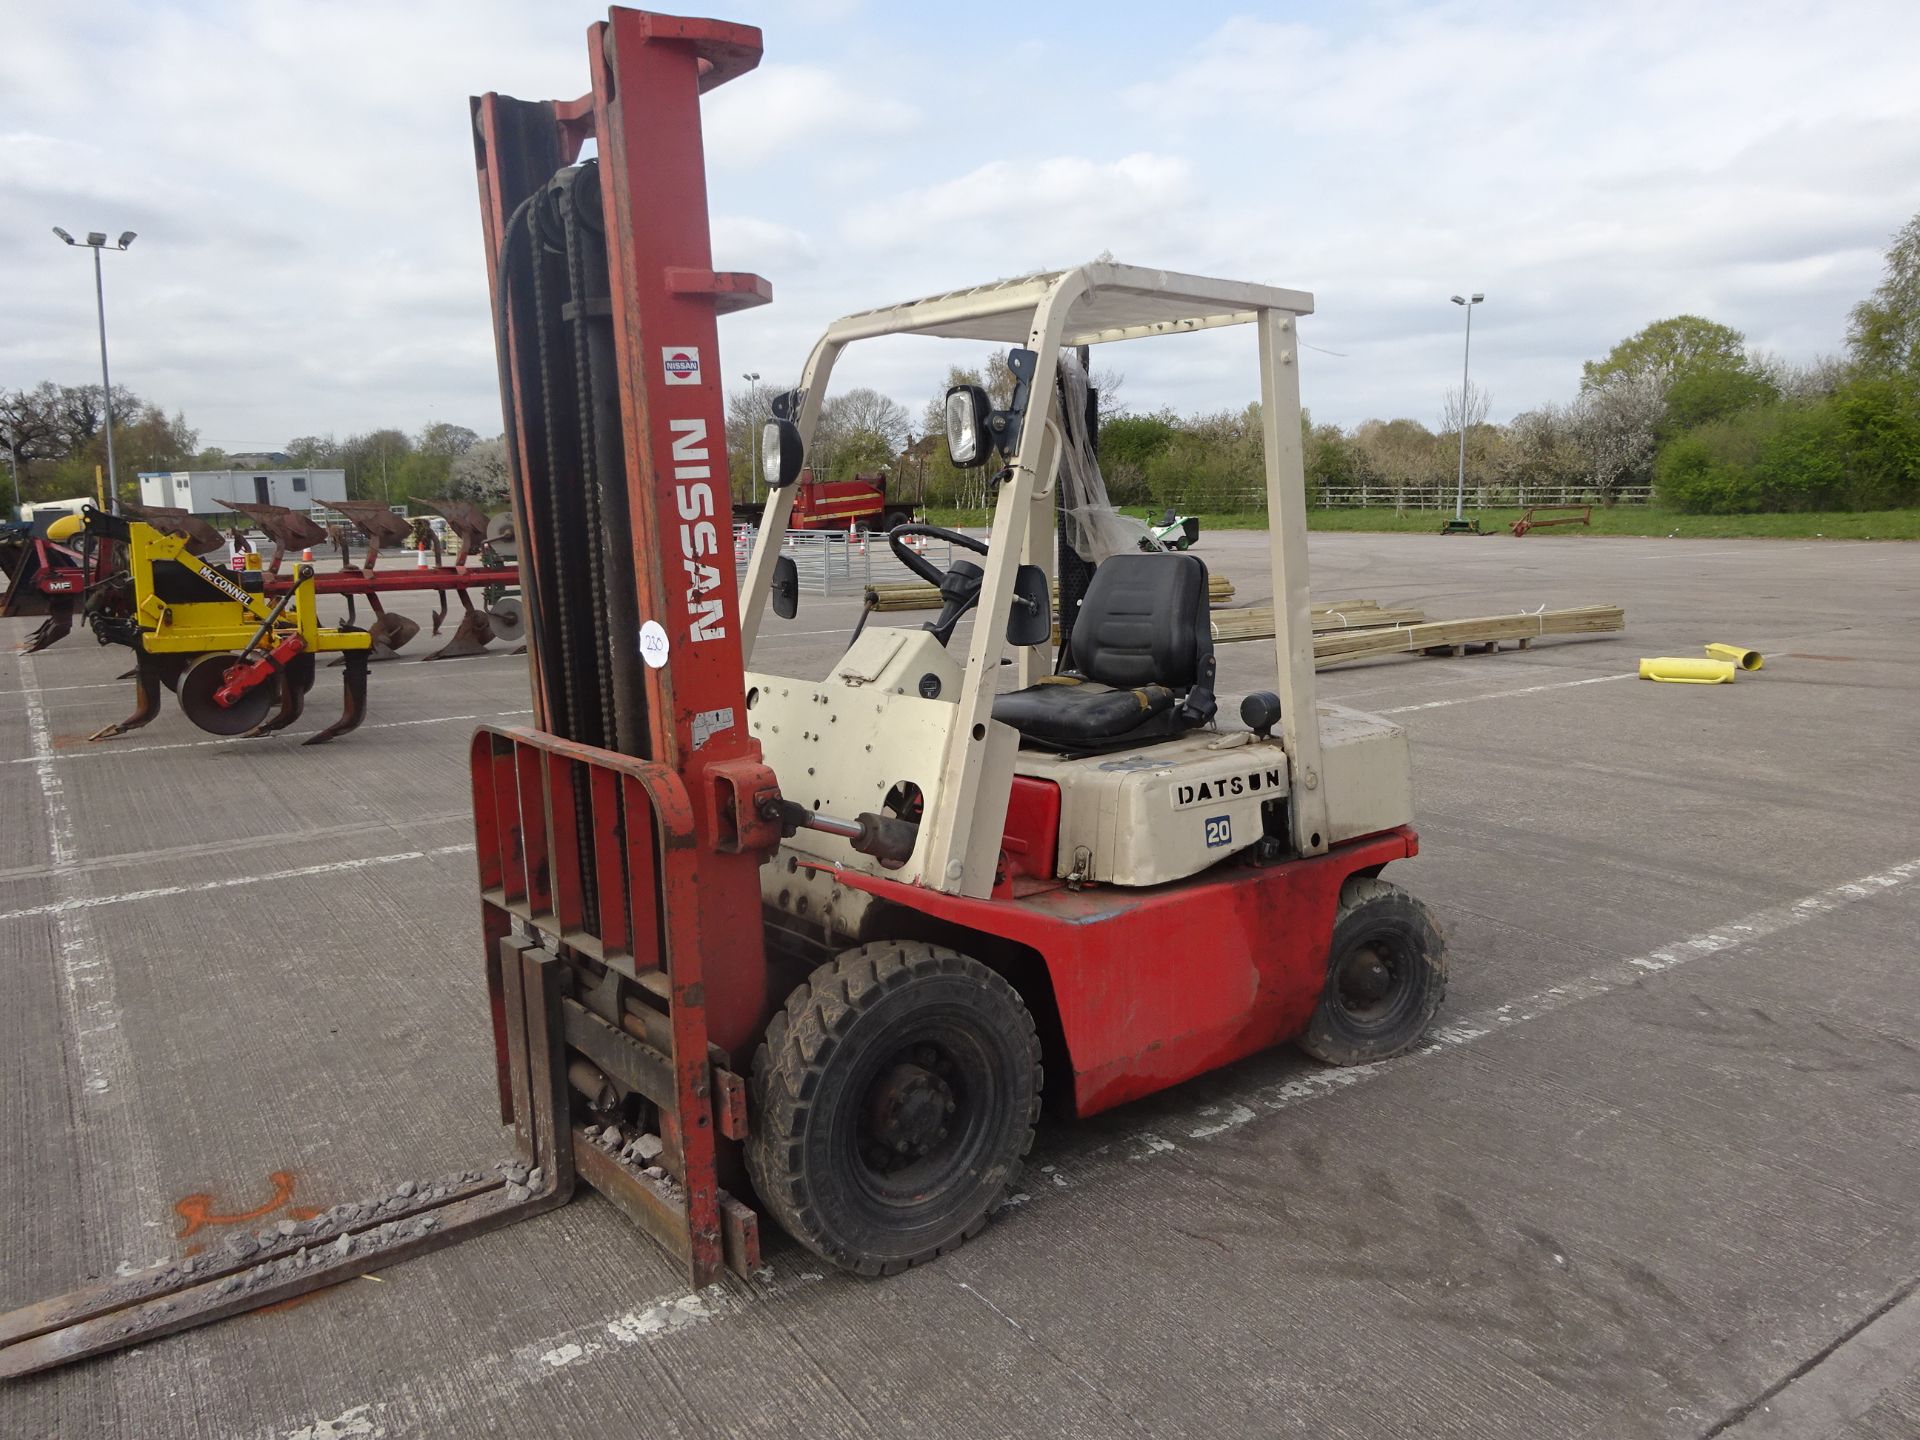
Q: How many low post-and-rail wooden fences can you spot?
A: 1